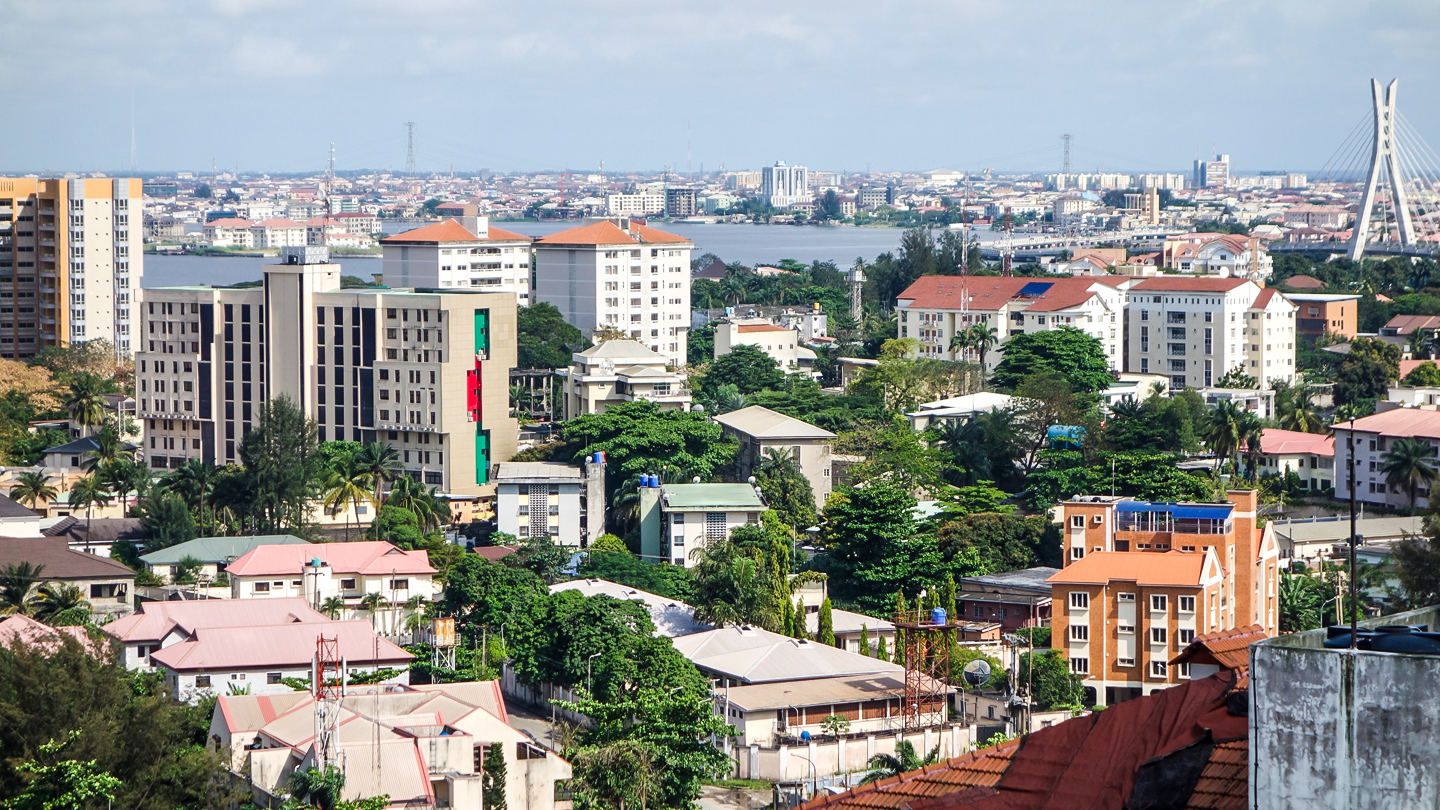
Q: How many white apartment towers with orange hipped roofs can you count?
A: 2